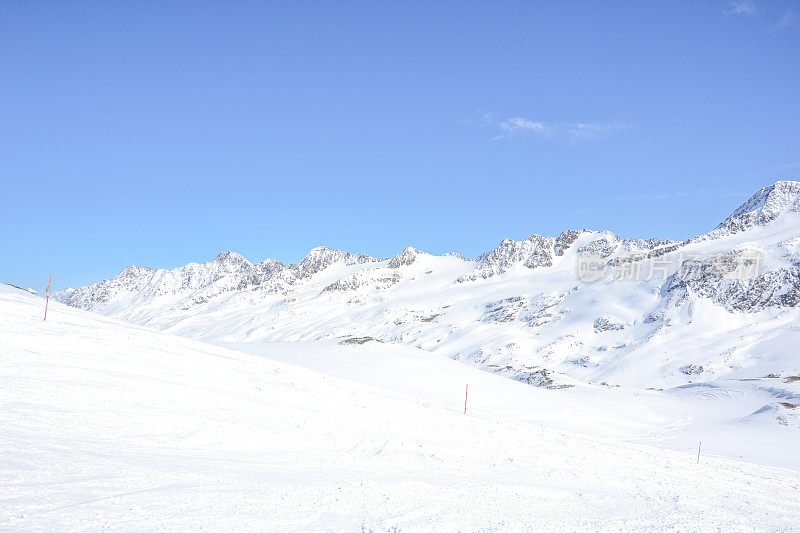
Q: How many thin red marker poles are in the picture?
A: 3